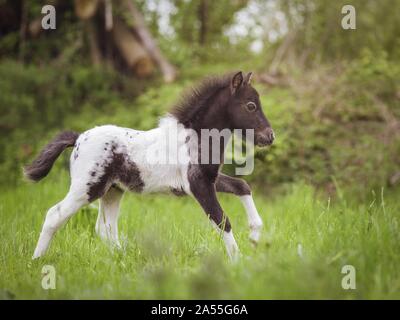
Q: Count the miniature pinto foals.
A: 1